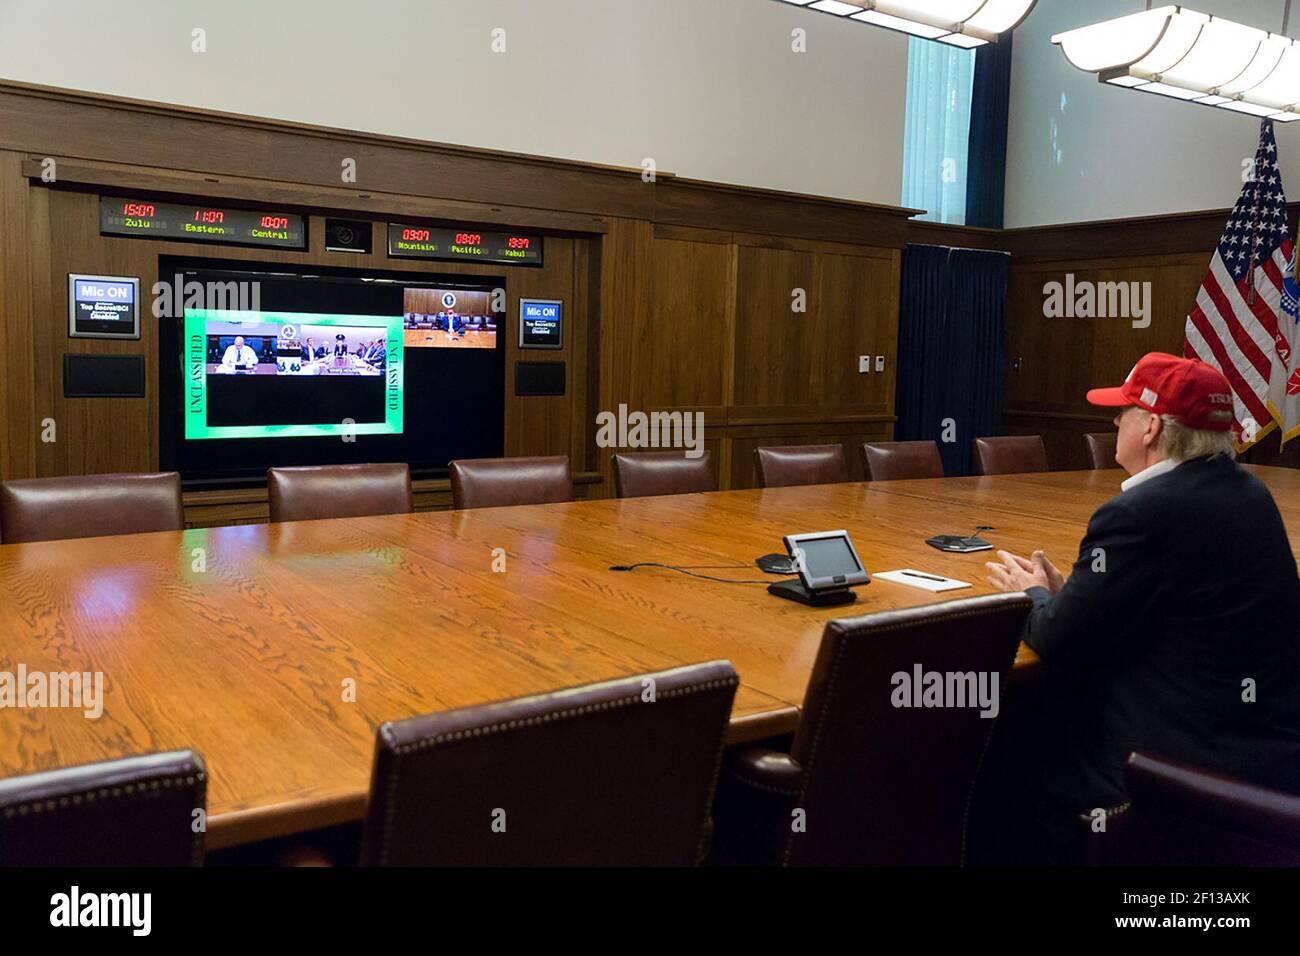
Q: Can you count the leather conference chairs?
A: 12